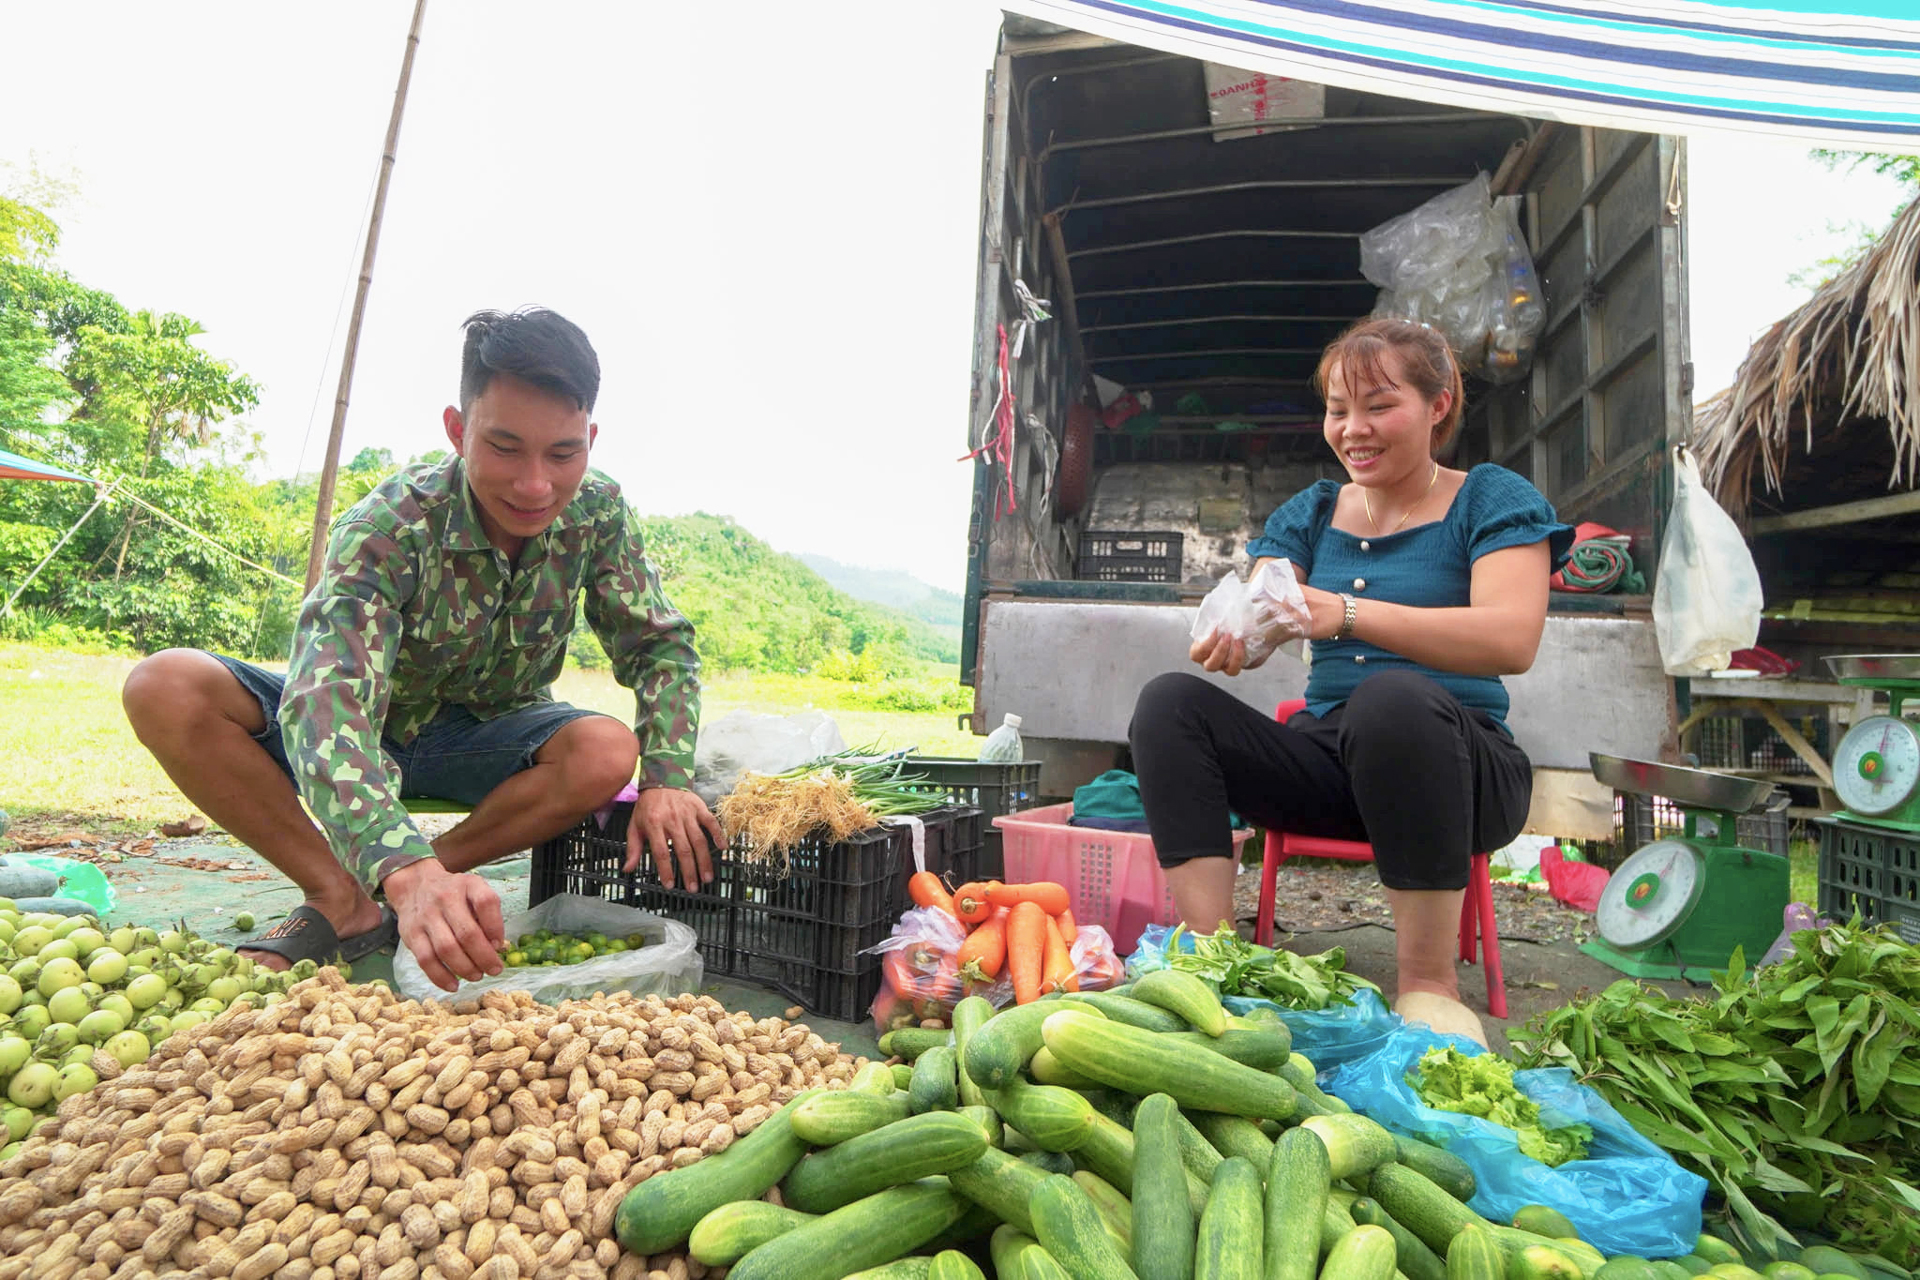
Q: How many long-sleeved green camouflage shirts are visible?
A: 1